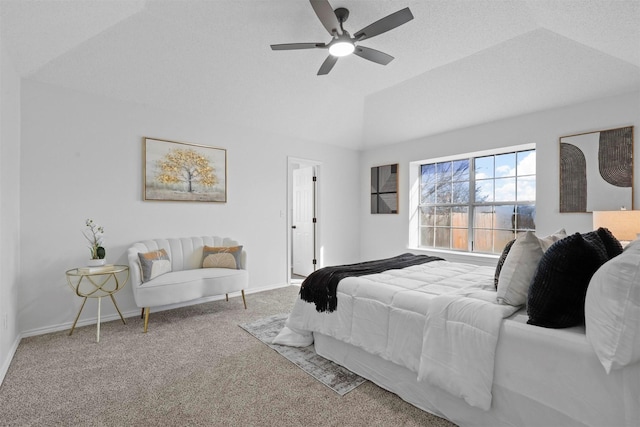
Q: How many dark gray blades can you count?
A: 5